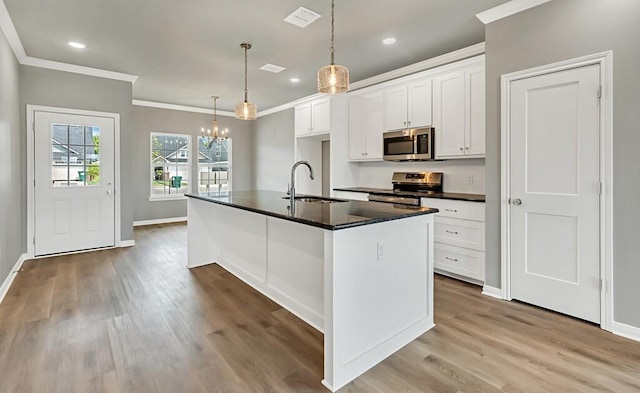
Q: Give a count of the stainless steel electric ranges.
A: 1